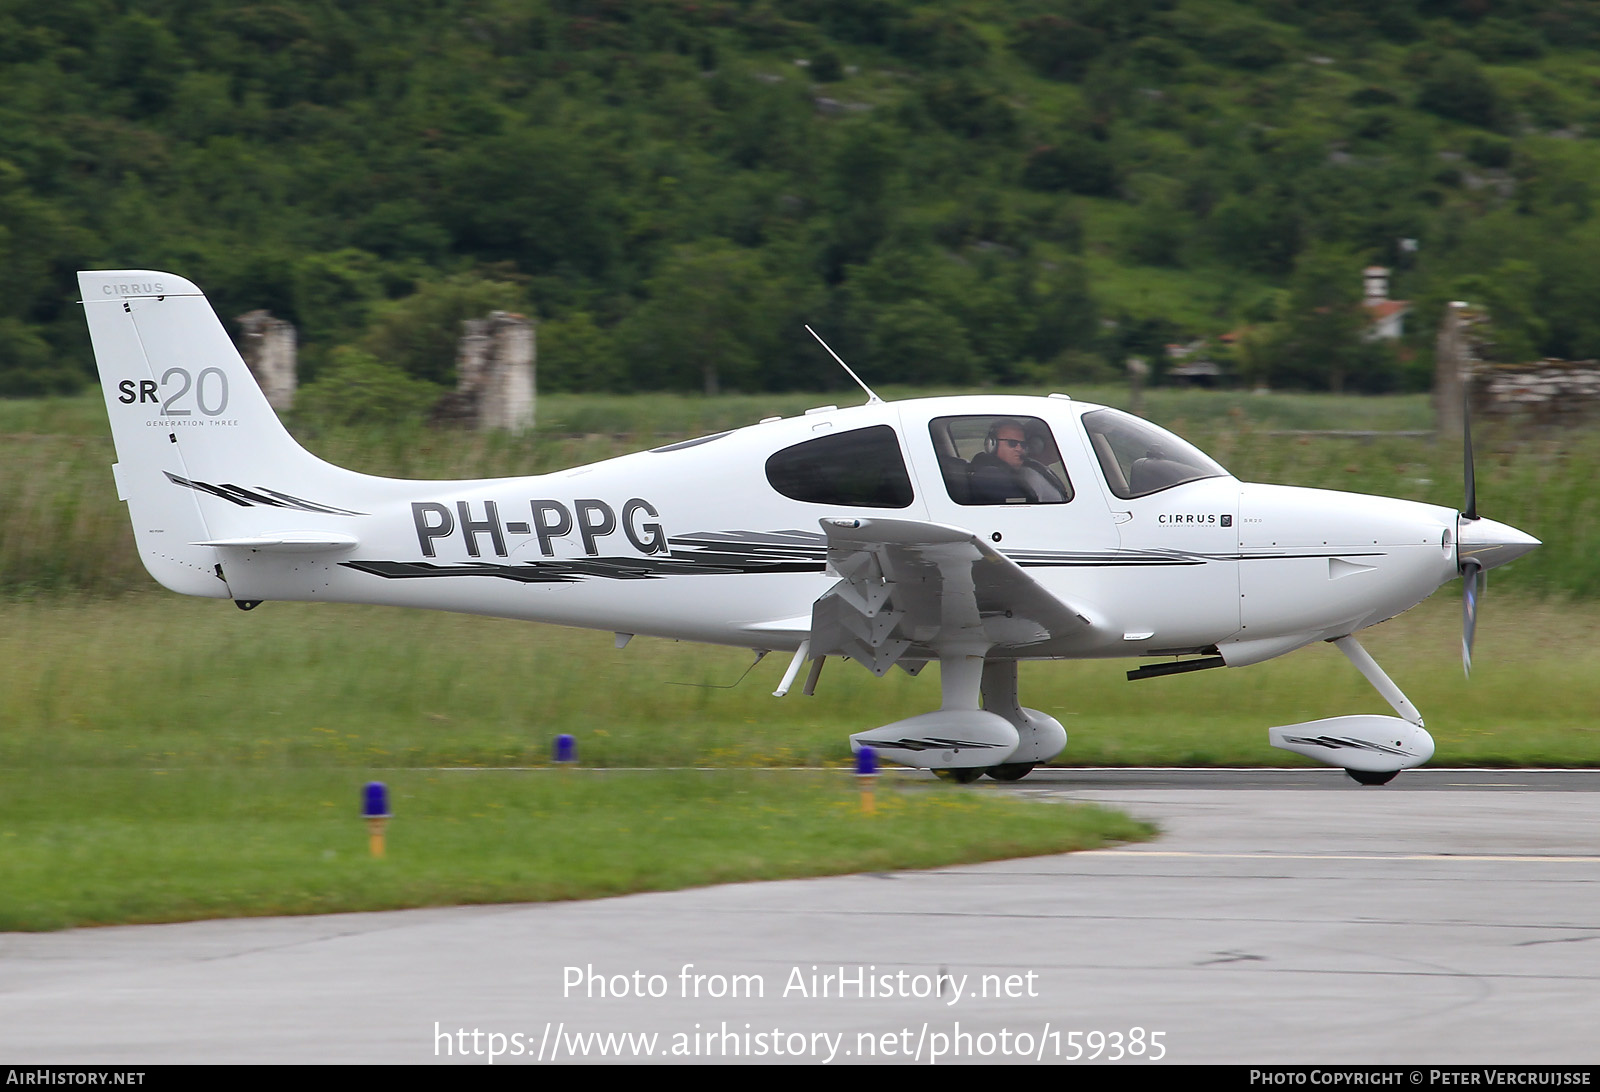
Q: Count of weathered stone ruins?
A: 3